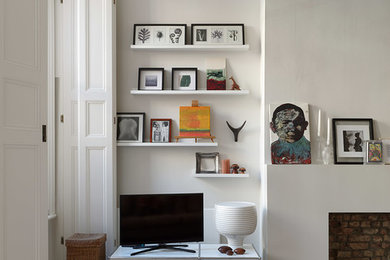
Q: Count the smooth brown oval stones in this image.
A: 3